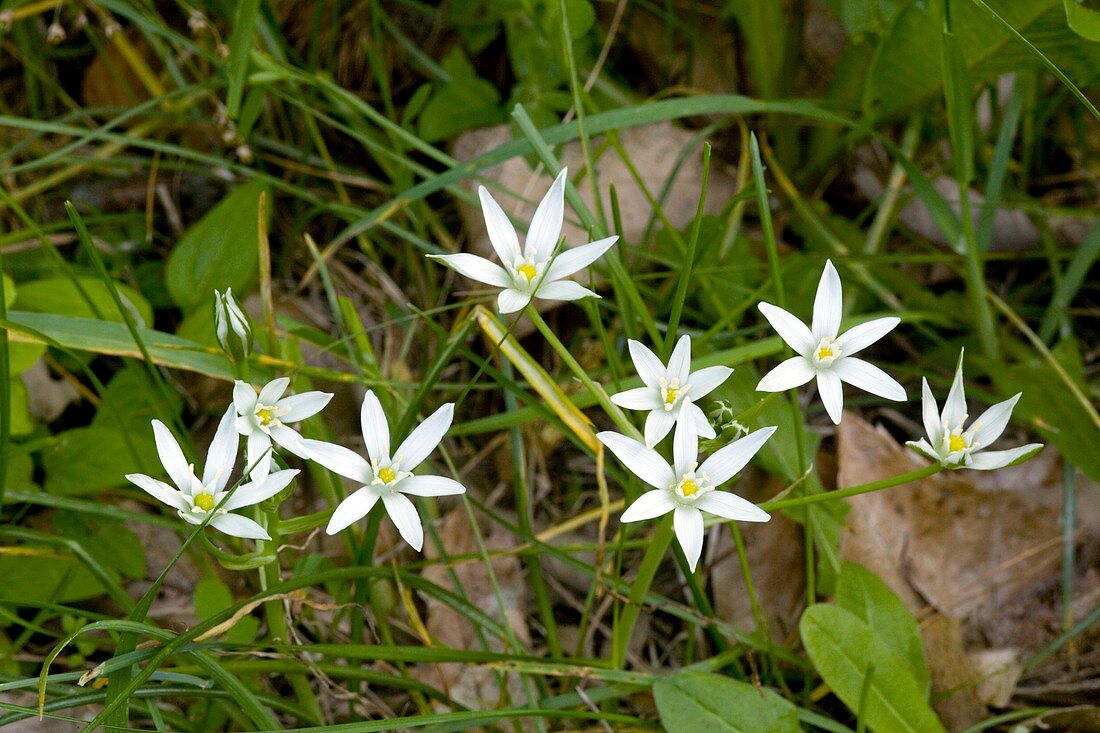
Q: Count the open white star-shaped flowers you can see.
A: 8